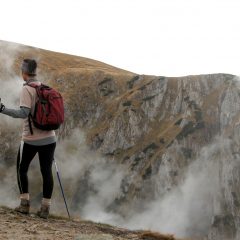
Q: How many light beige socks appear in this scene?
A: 2